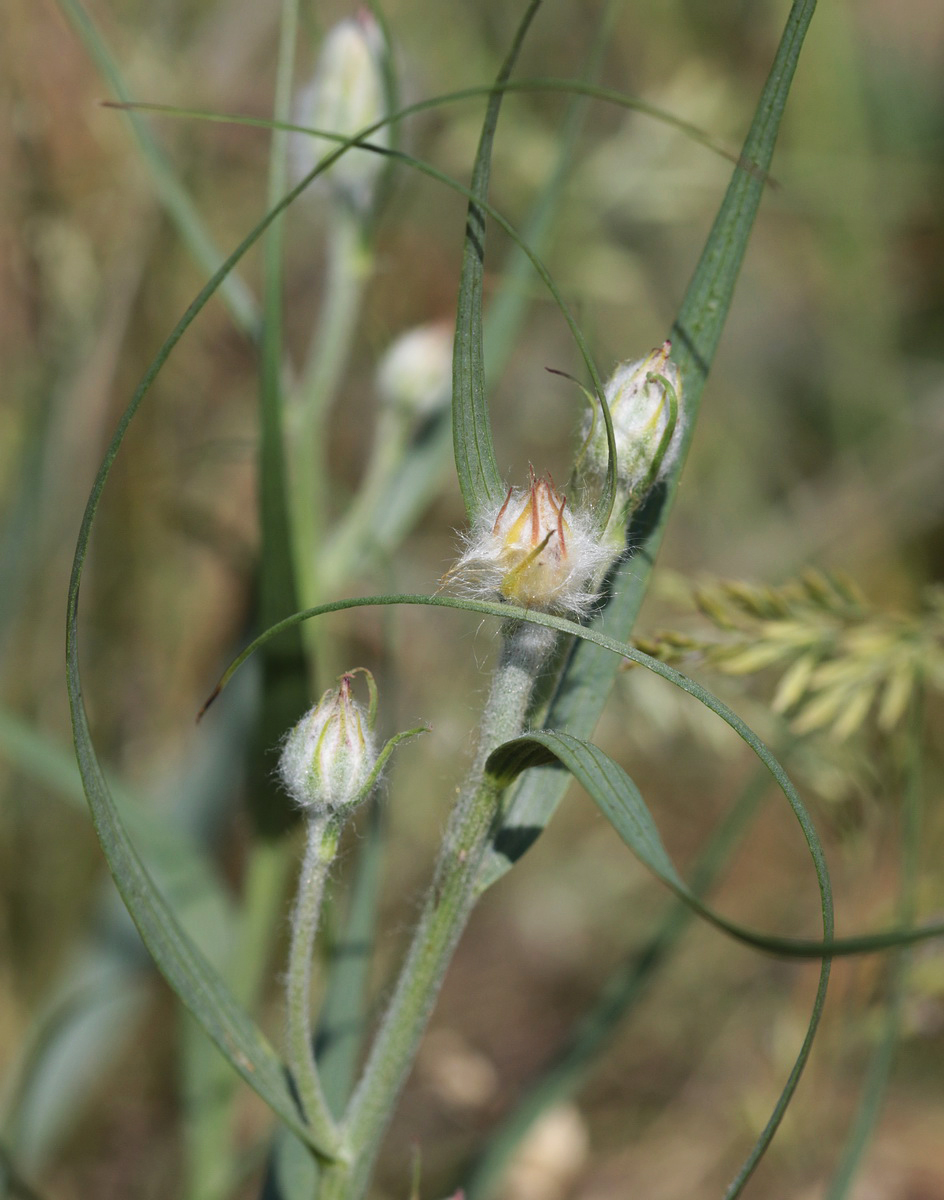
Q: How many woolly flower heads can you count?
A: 5